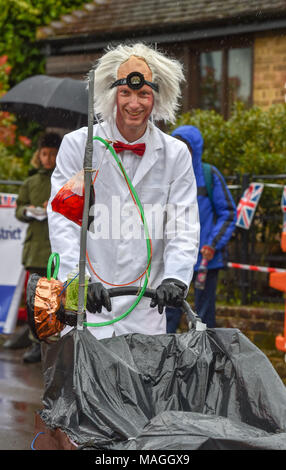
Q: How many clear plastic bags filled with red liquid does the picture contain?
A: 1